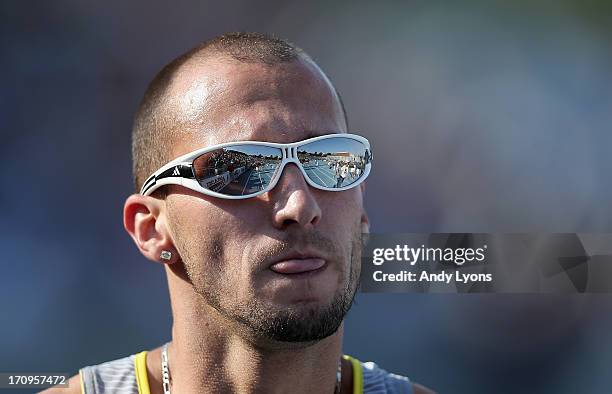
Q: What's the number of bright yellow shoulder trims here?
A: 2